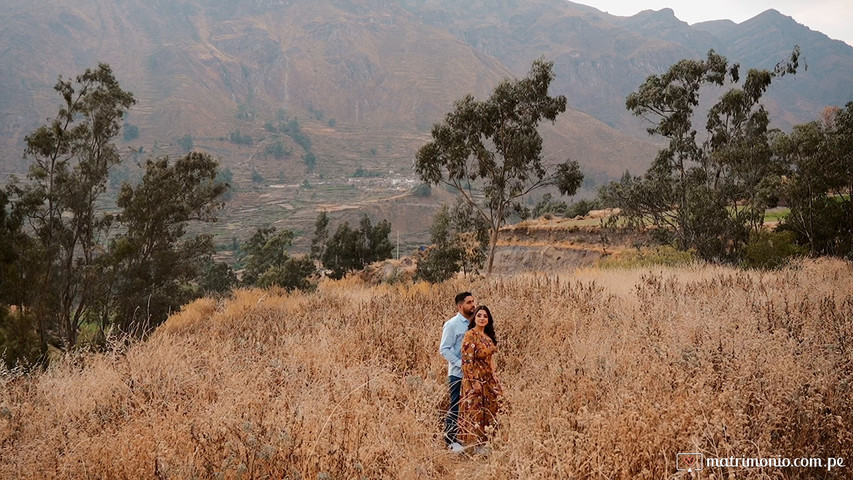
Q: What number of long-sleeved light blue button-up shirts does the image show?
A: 1